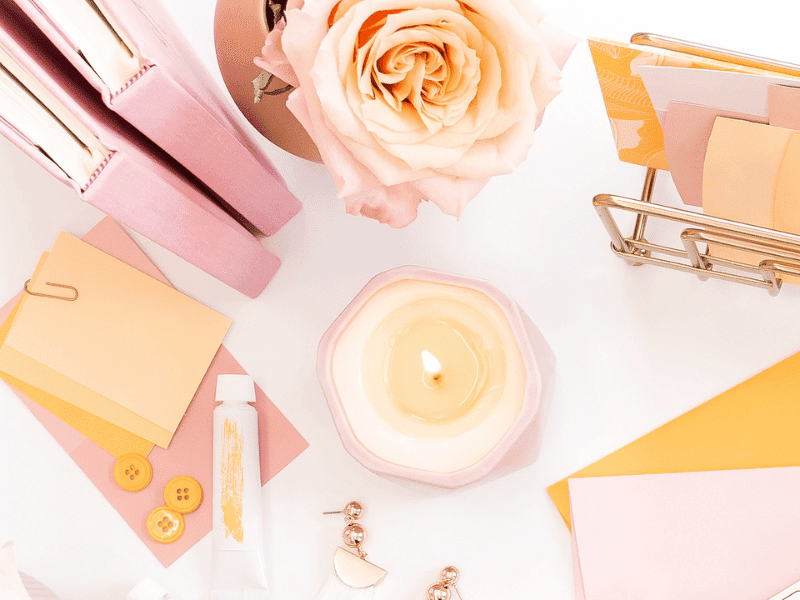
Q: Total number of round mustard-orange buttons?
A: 3